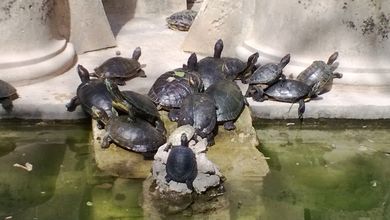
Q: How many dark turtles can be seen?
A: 15